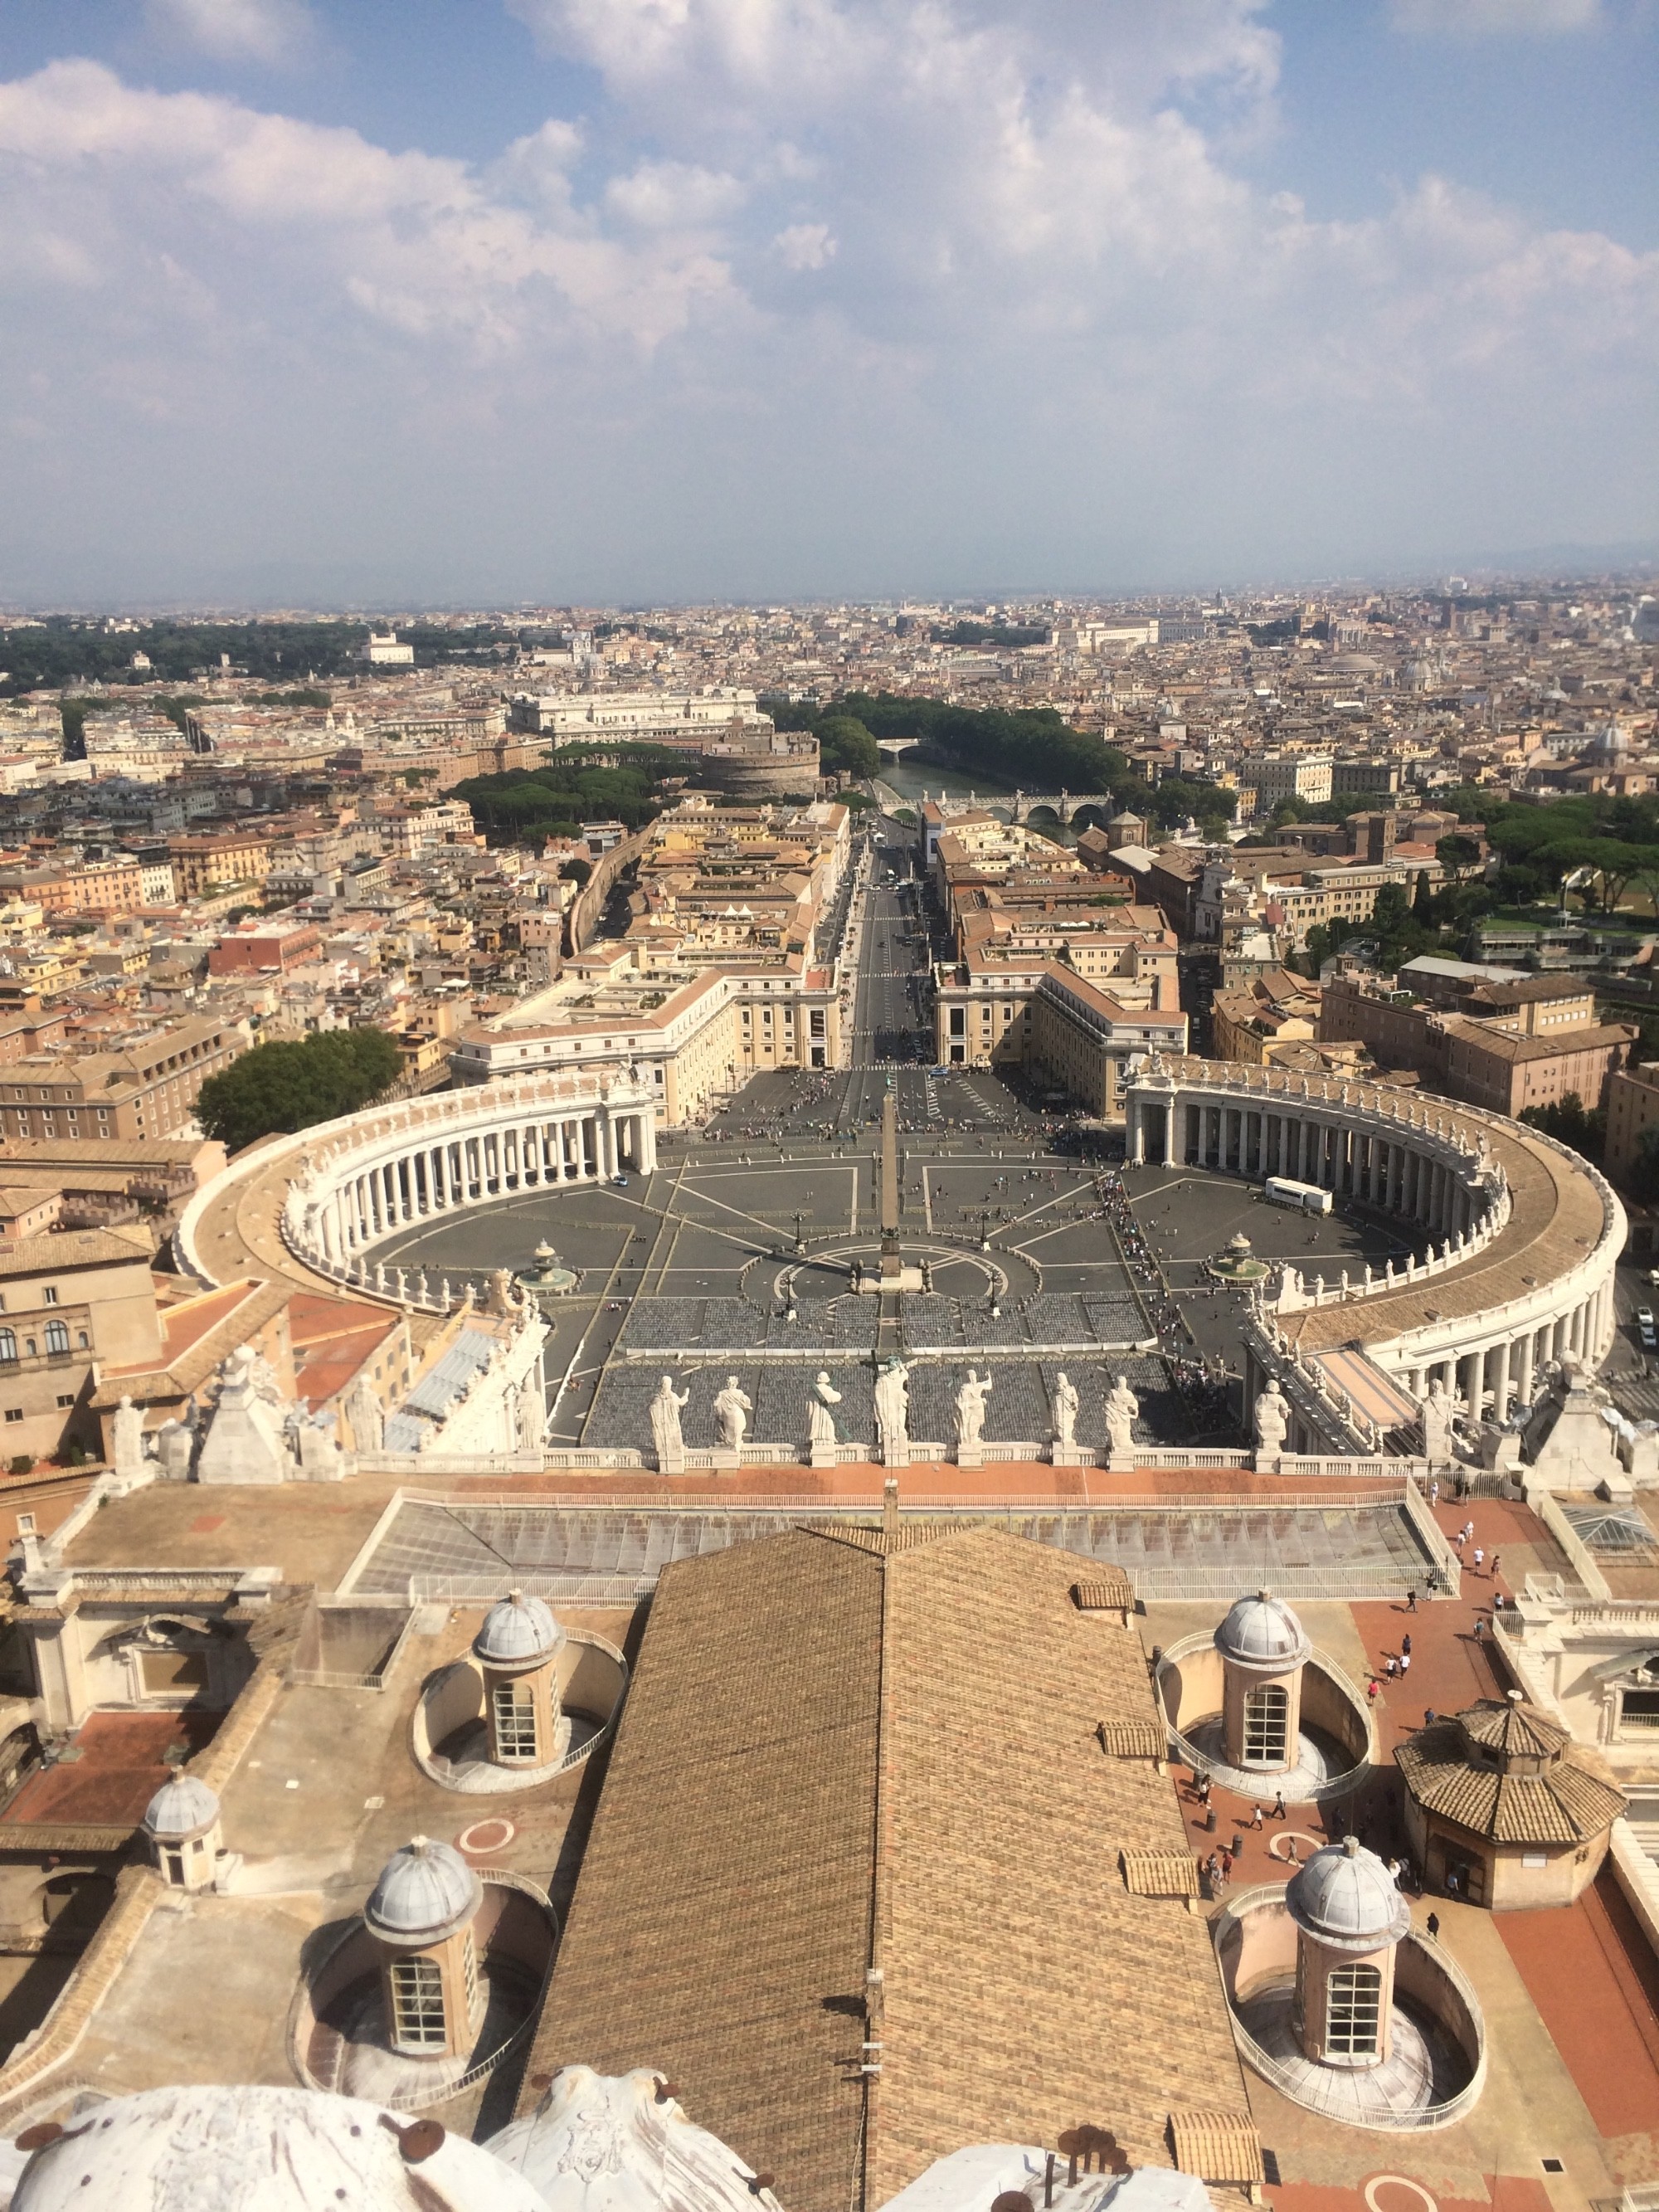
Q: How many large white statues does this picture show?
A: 12